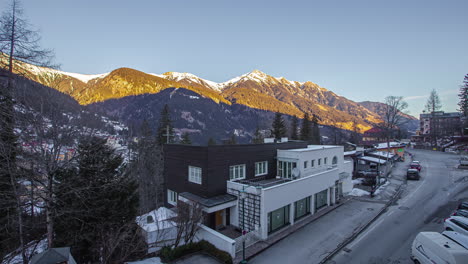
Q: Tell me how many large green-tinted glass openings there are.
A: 3